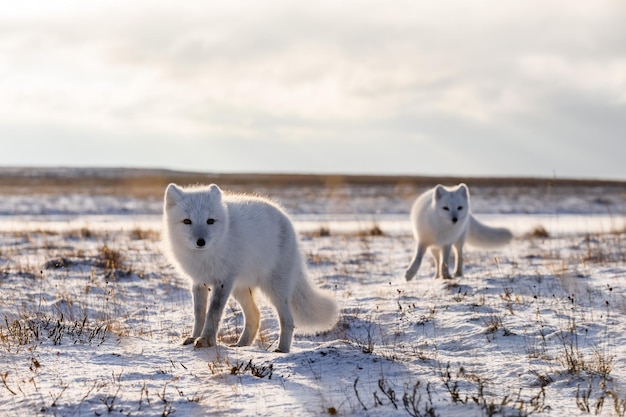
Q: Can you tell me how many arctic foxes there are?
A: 2